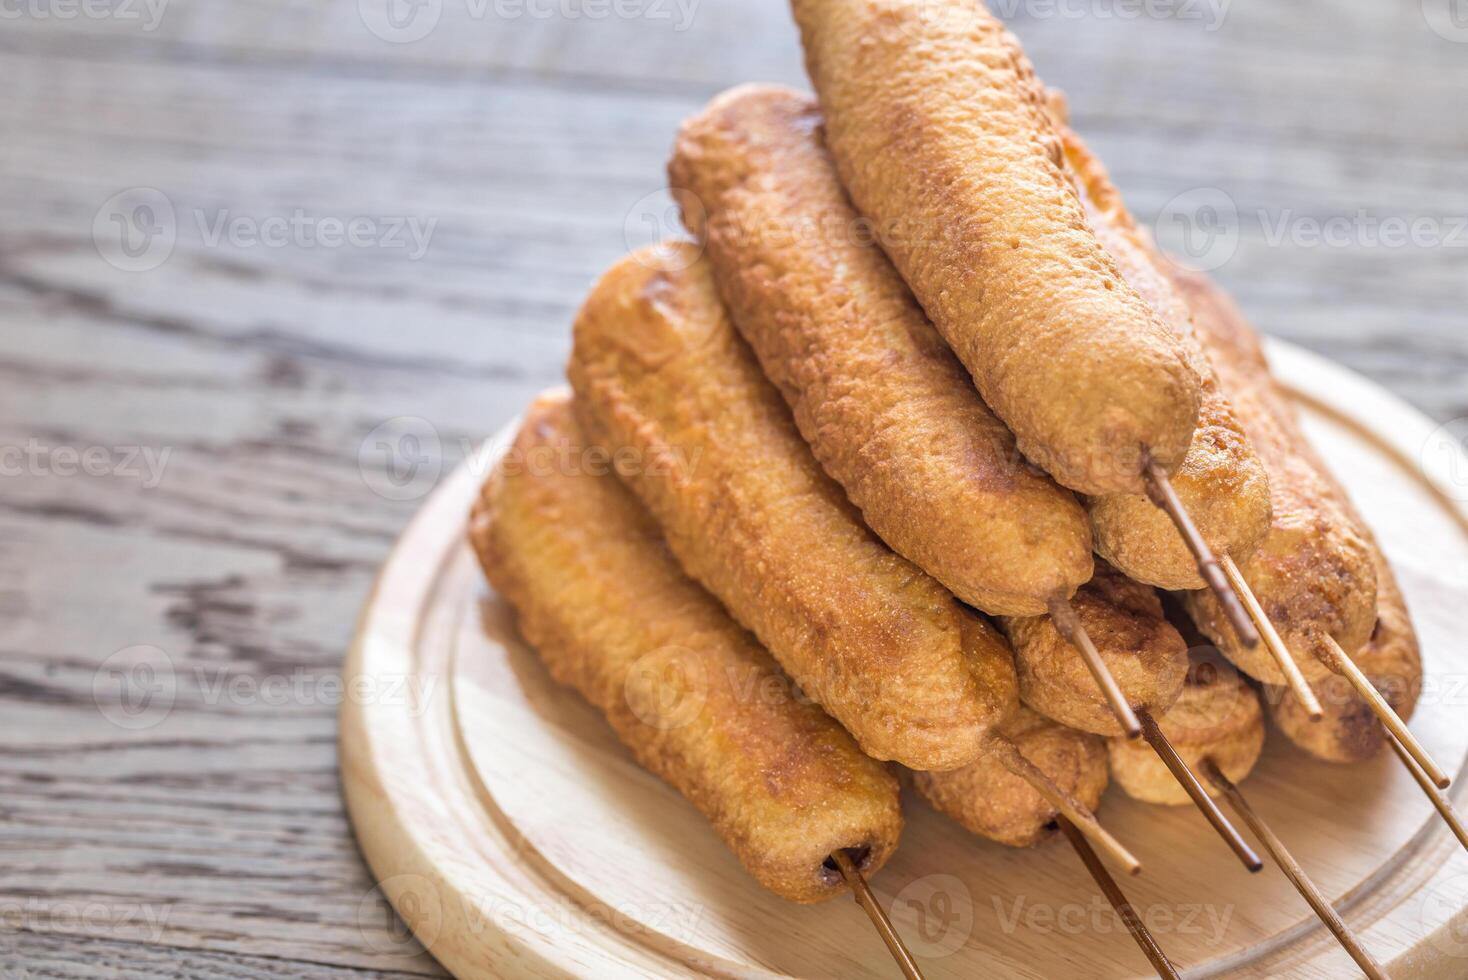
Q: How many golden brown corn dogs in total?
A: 10